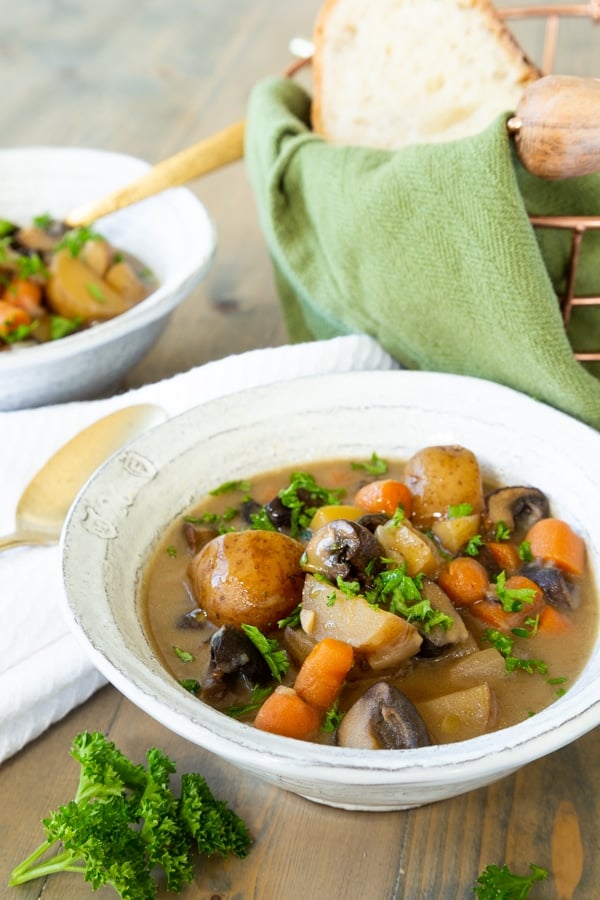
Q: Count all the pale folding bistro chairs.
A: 0